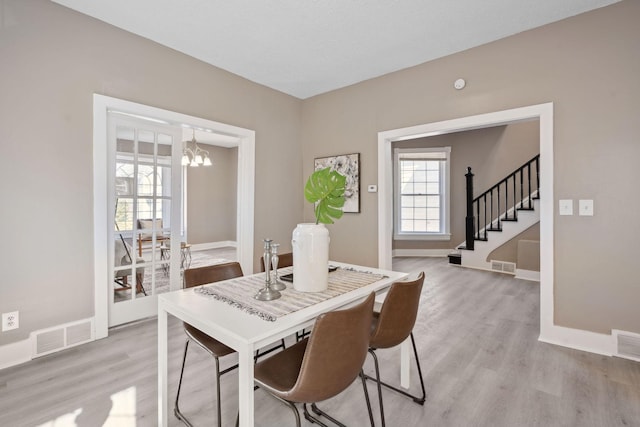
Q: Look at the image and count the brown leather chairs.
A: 4